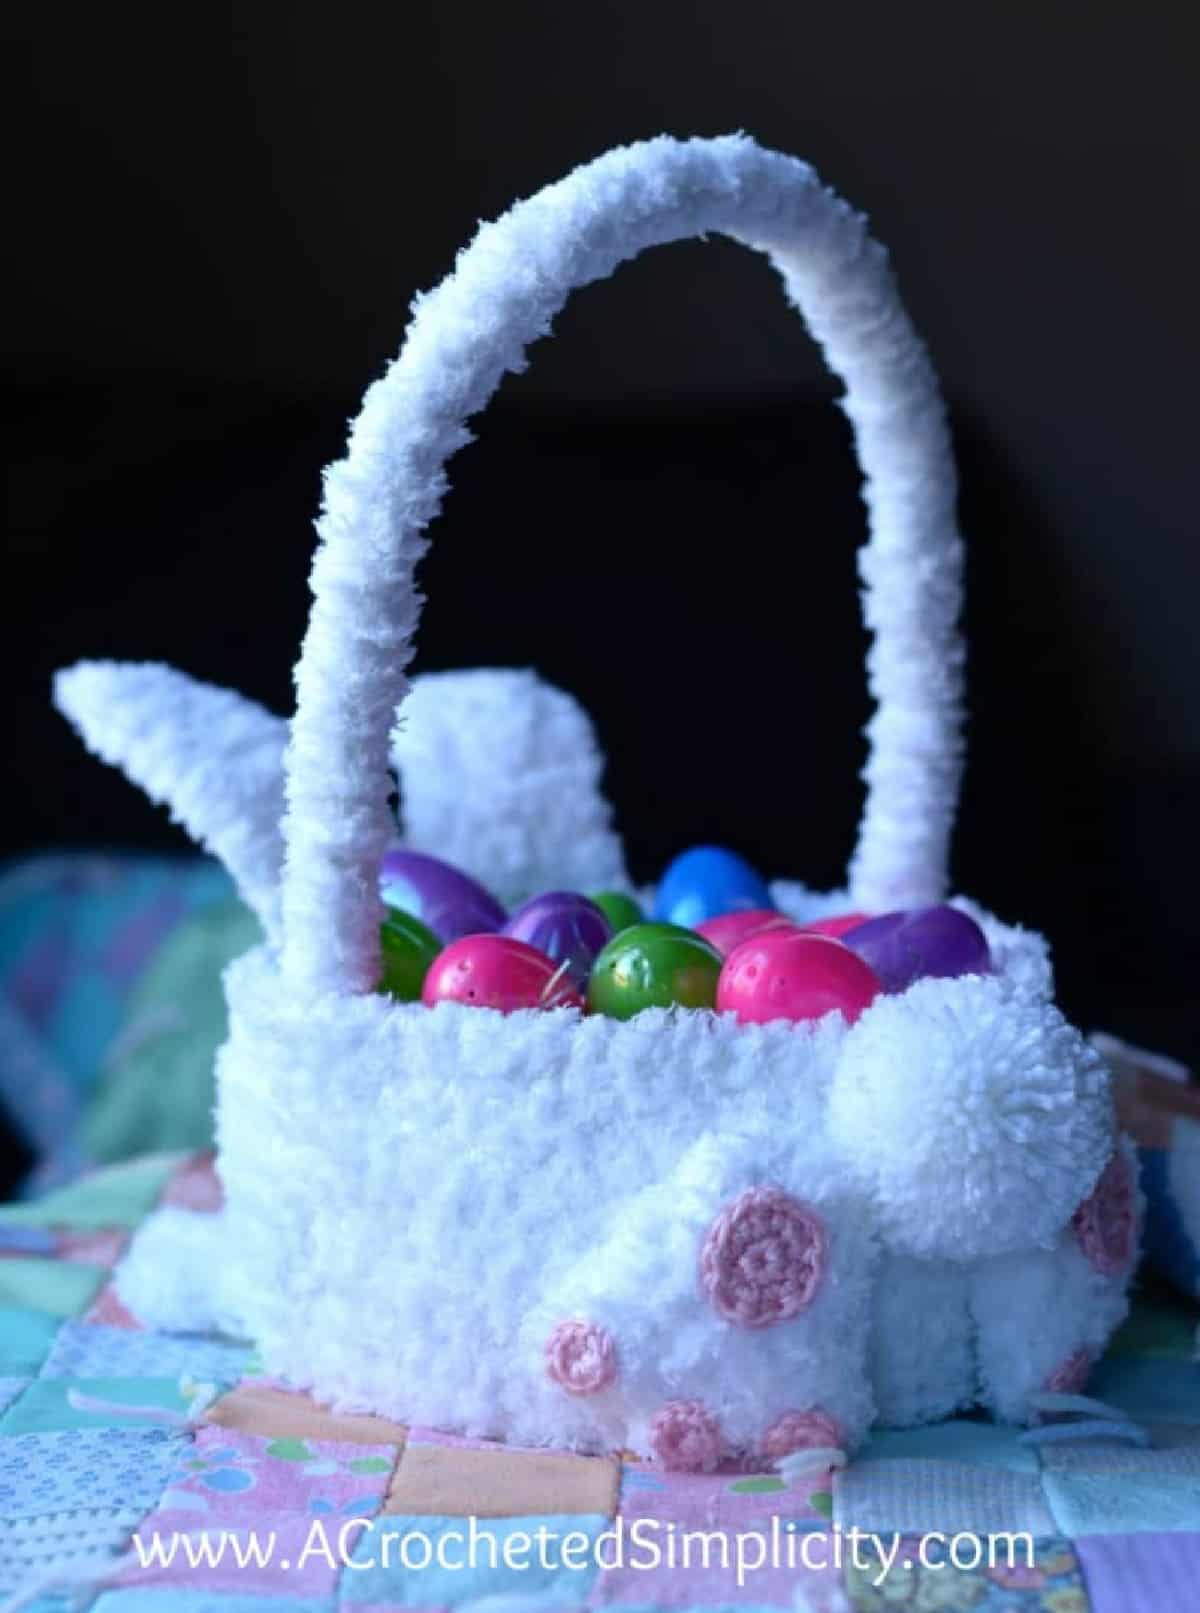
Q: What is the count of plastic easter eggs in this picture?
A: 11